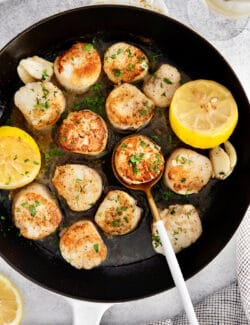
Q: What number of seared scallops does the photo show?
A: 13